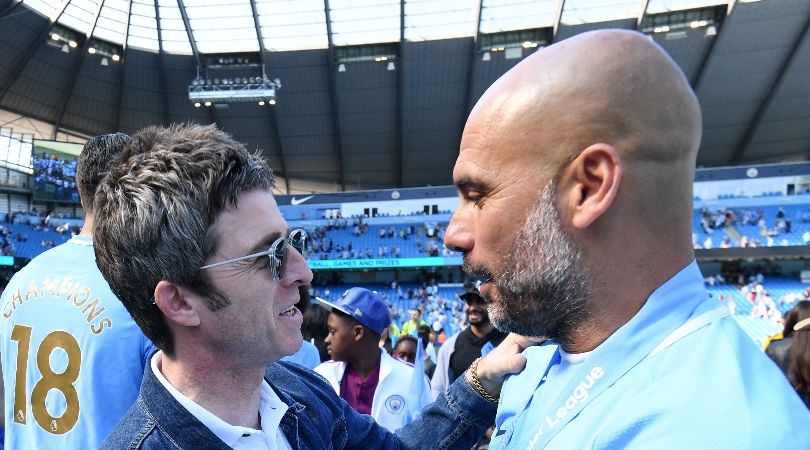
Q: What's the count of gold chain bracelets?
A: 1